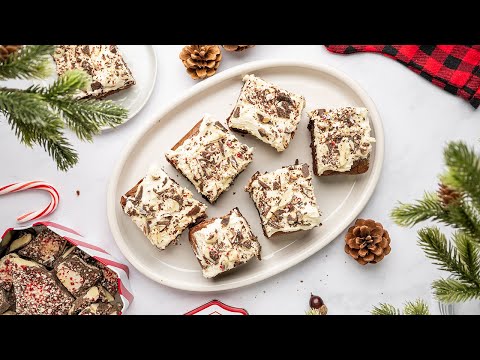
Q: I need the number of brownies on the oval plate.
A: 6